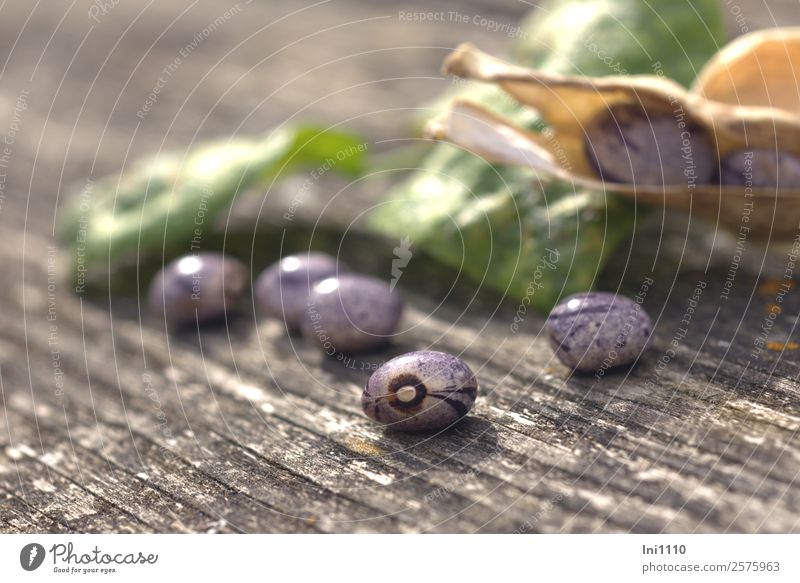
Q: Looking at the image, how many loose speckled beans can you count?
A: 5